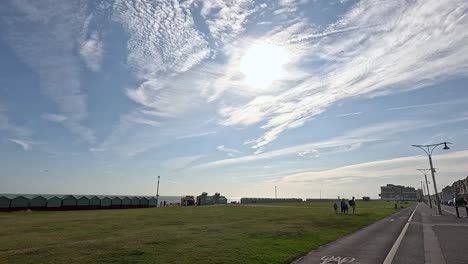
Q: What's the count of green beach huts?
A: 13